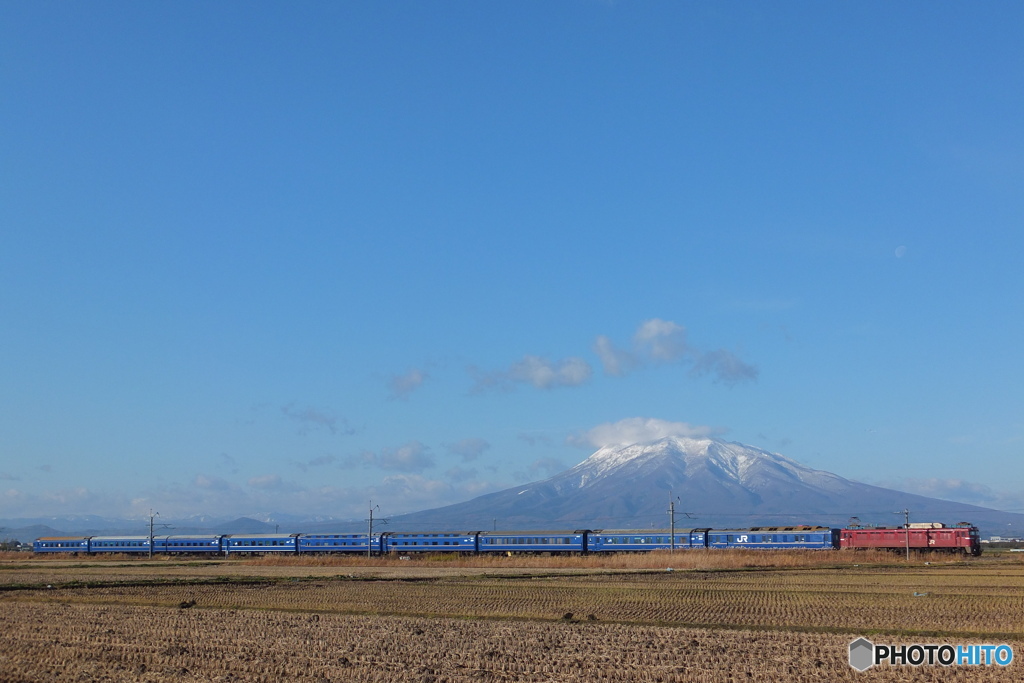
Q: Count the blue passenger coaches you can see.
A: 9